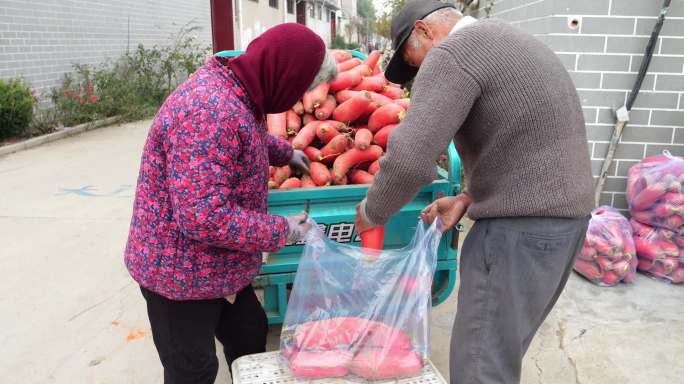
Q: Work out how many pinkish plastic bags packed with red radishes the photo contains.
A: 3